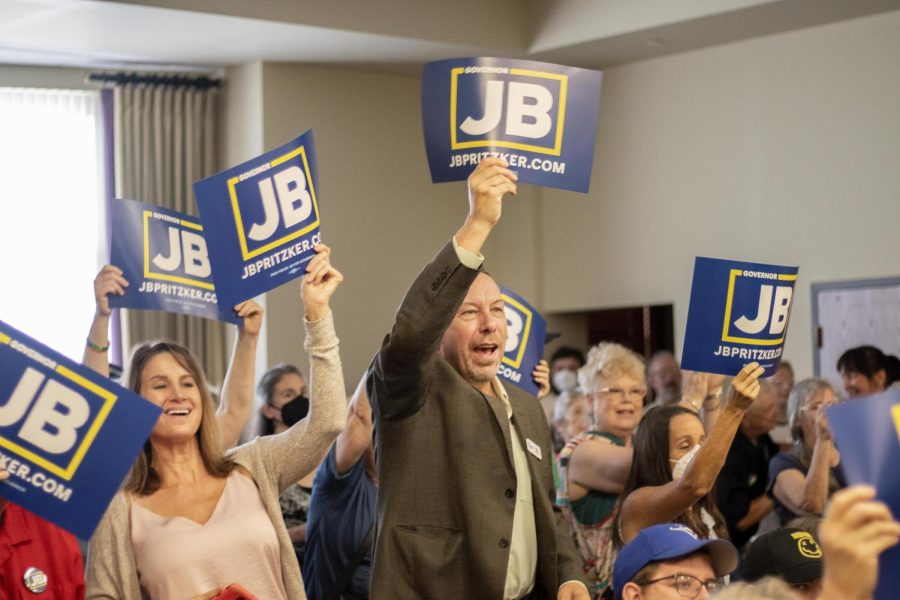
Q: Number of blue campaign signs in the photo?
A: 7